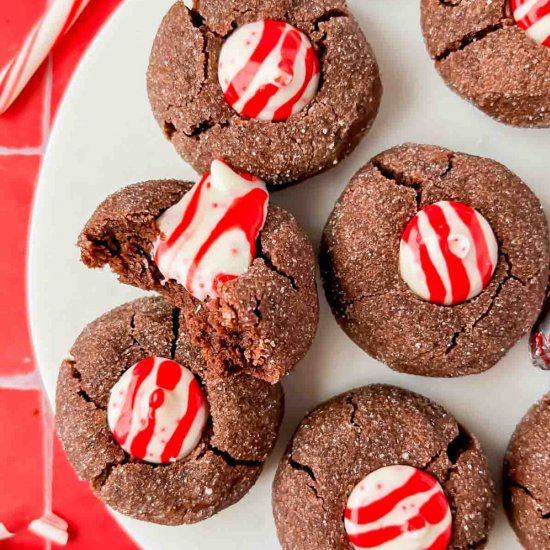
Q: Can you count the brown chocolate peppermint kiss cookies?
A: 7